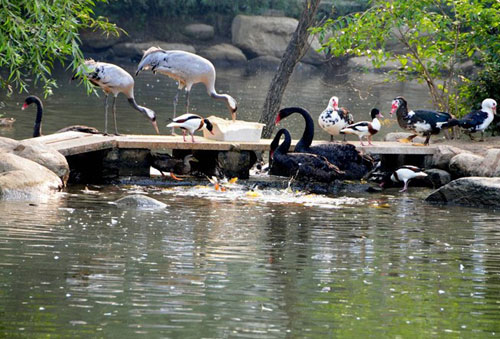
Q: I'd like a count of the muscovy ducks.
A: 3